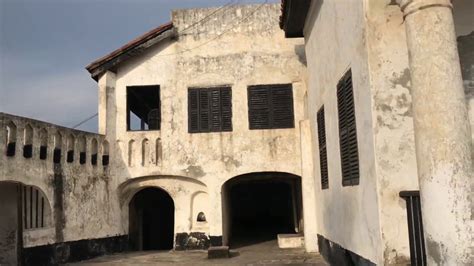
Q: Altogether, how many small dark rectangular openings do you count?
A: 8